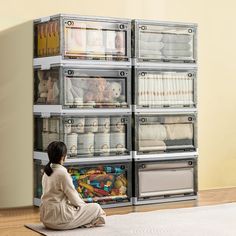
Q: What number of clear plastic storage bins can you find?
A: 8